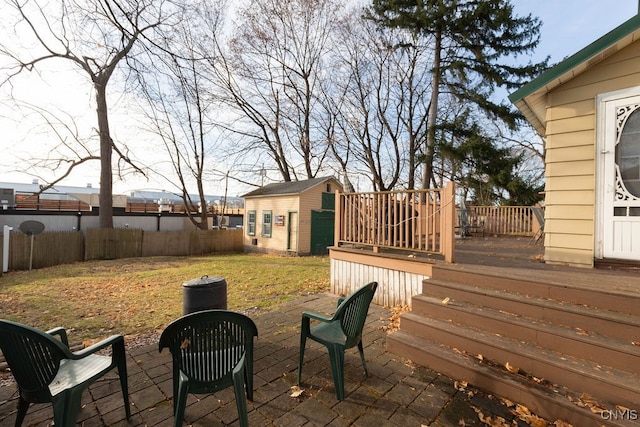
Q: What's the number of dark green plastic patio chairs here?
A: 3